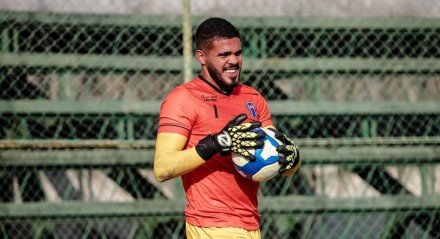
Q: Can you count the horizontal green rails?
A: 5